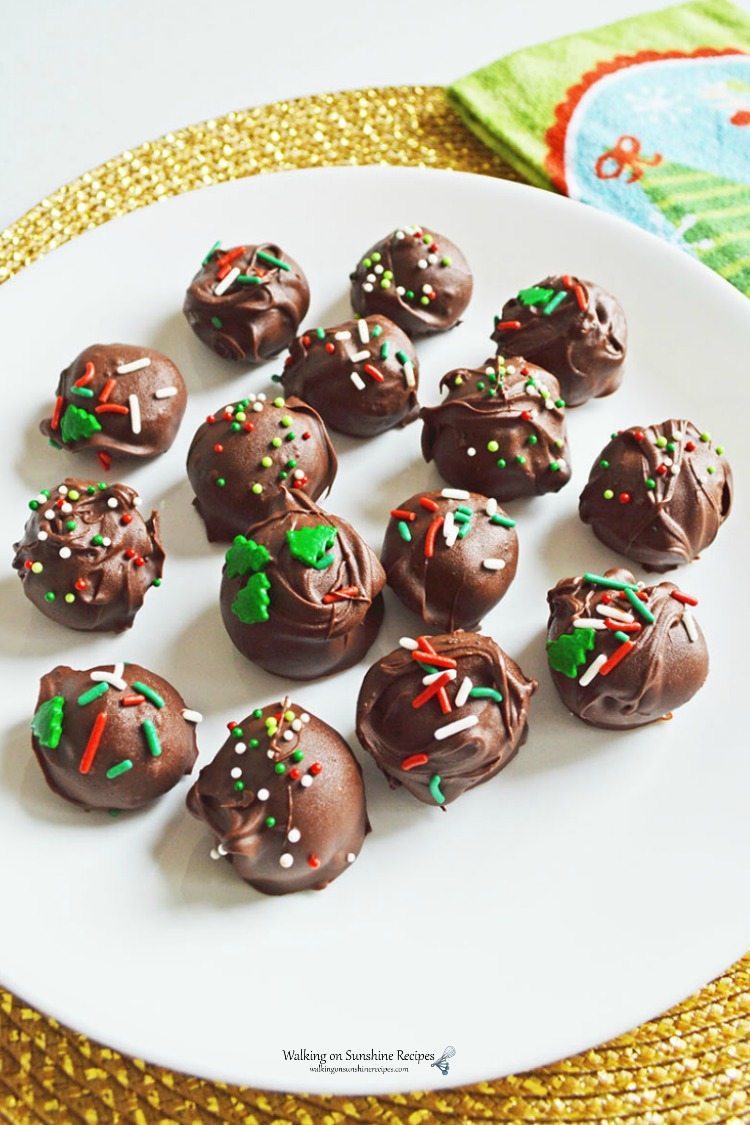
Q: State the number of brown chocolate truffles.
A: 15